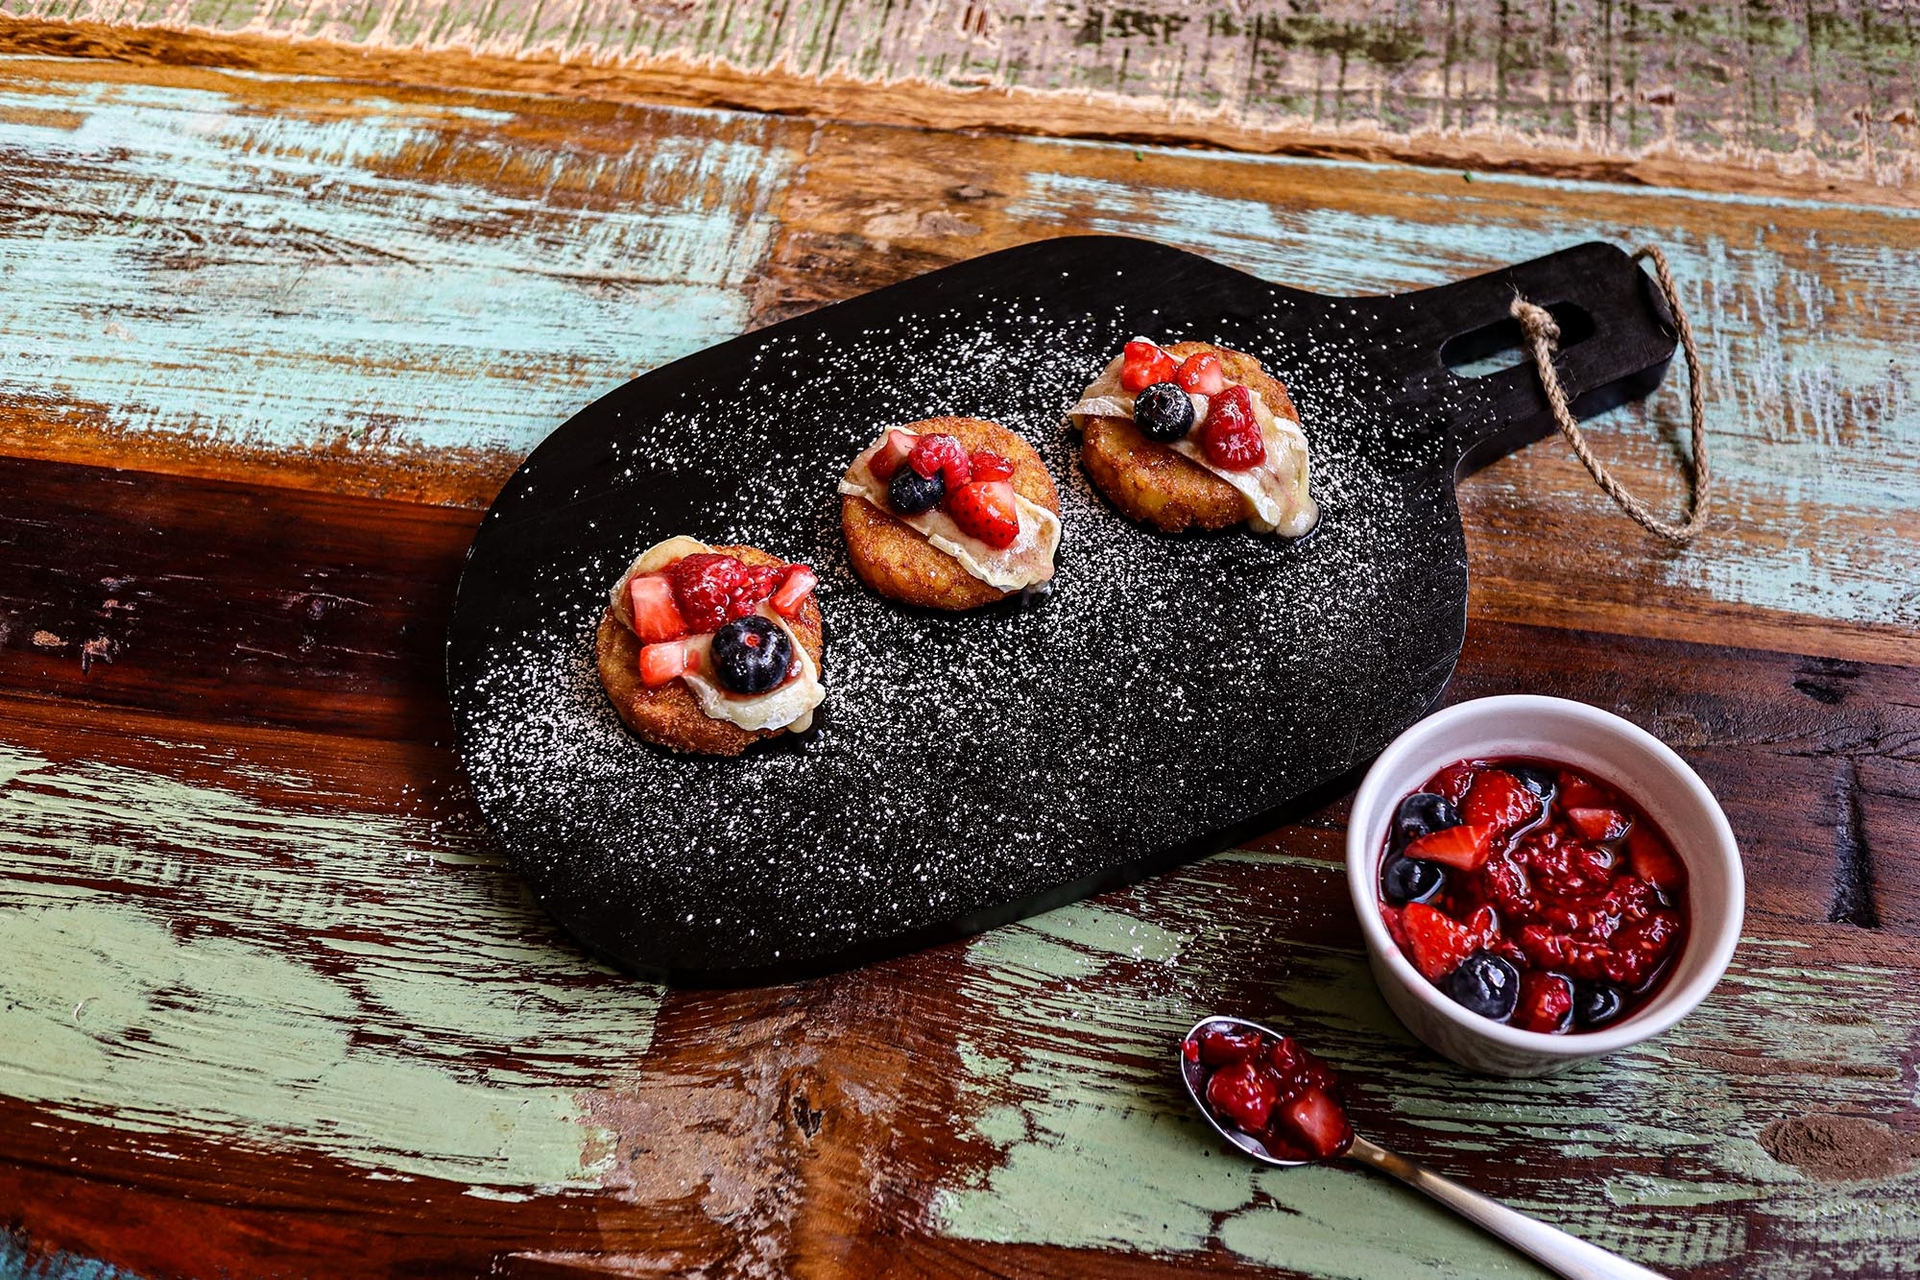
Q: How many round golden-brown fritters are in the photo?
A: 3